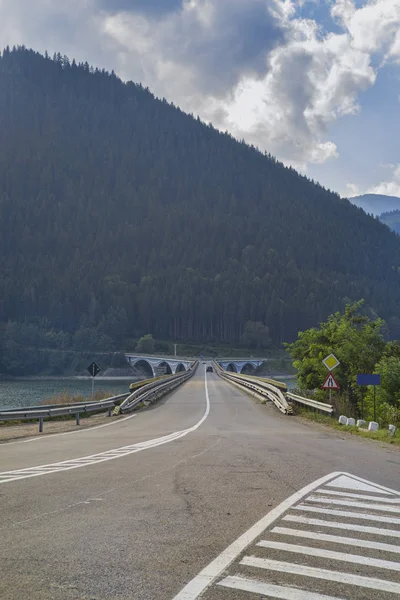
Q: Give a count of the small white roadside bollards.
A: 5